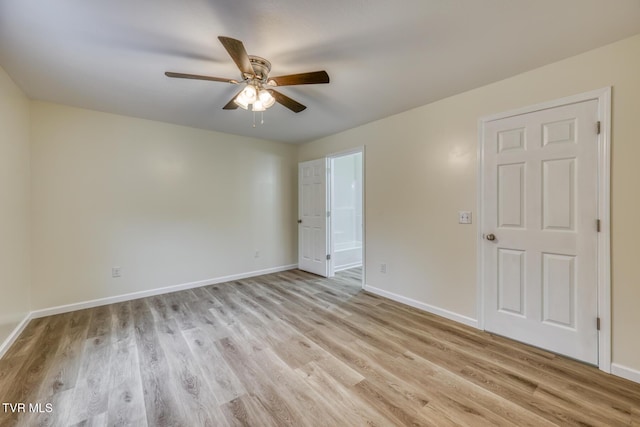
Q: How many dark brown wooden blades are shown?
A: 5